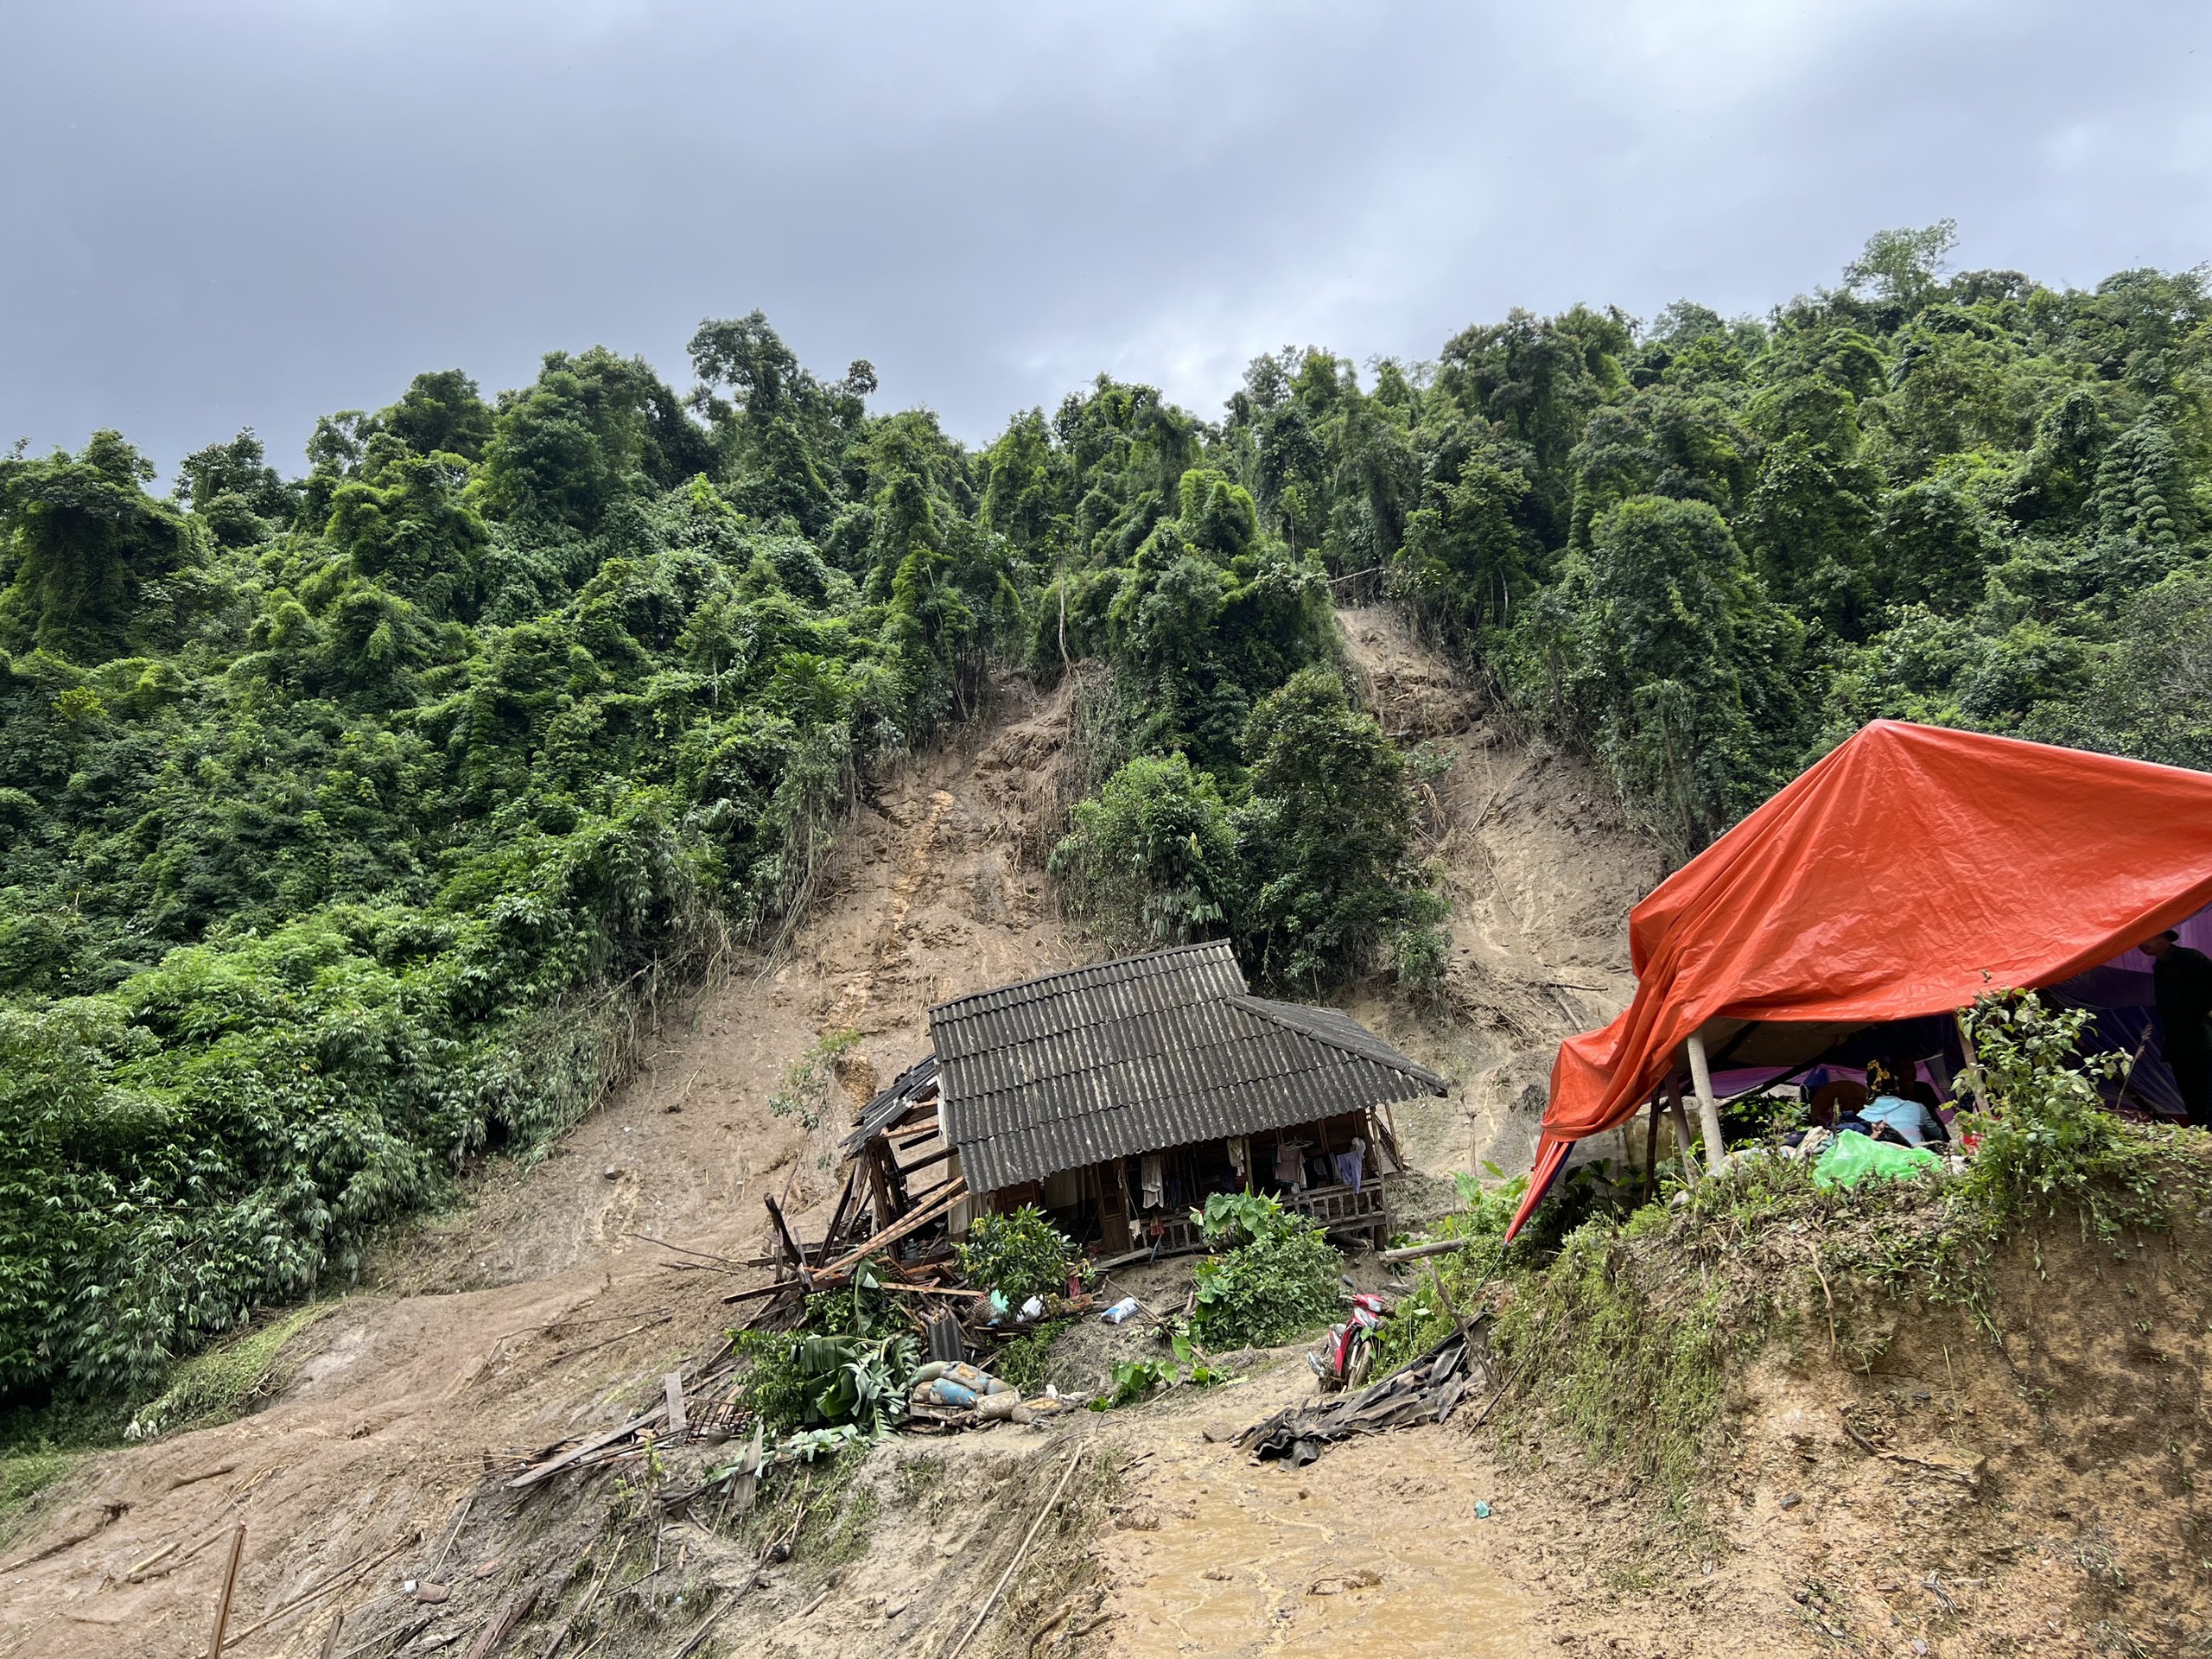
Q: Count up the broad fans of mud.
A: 2